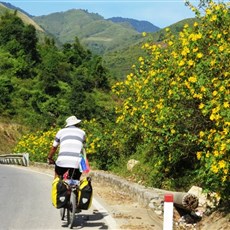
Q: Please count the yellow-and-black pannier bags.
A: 2